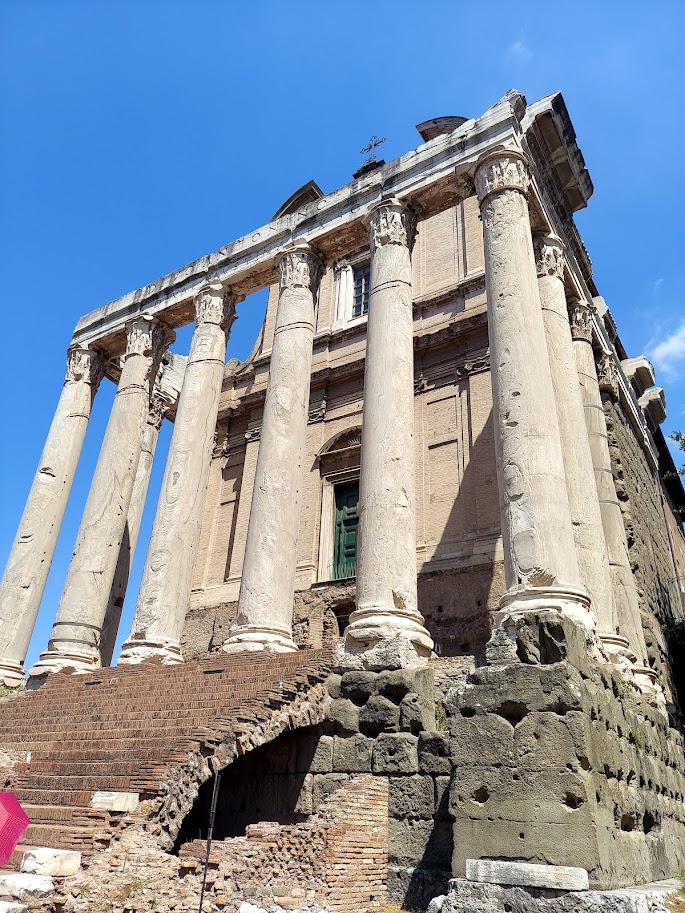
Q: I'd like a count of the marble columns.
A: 9